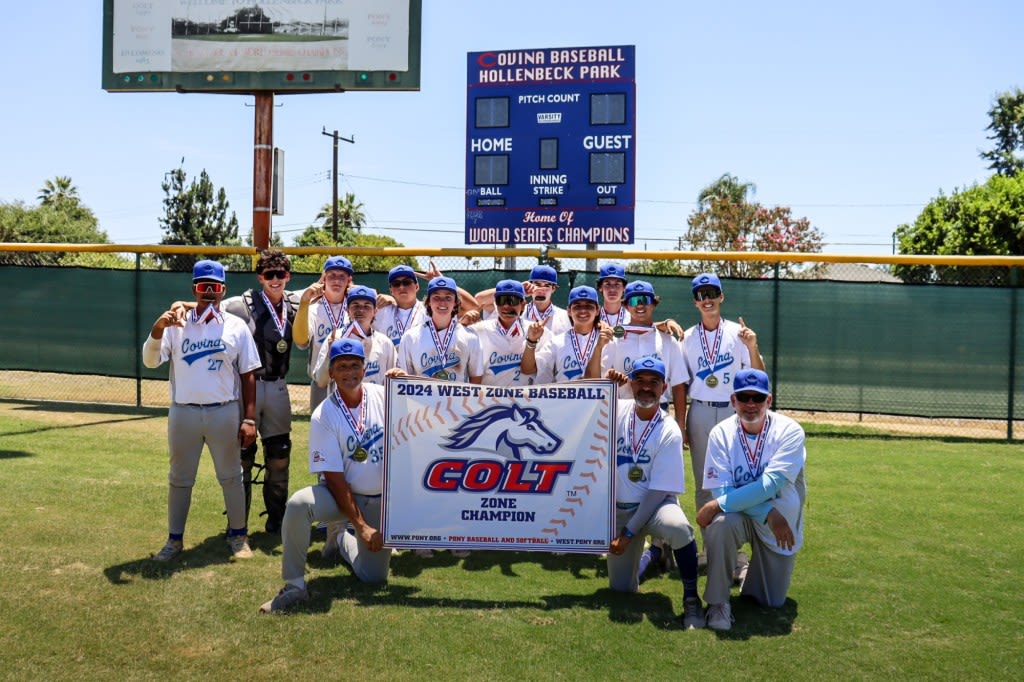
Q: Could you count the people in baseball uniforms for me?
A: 15